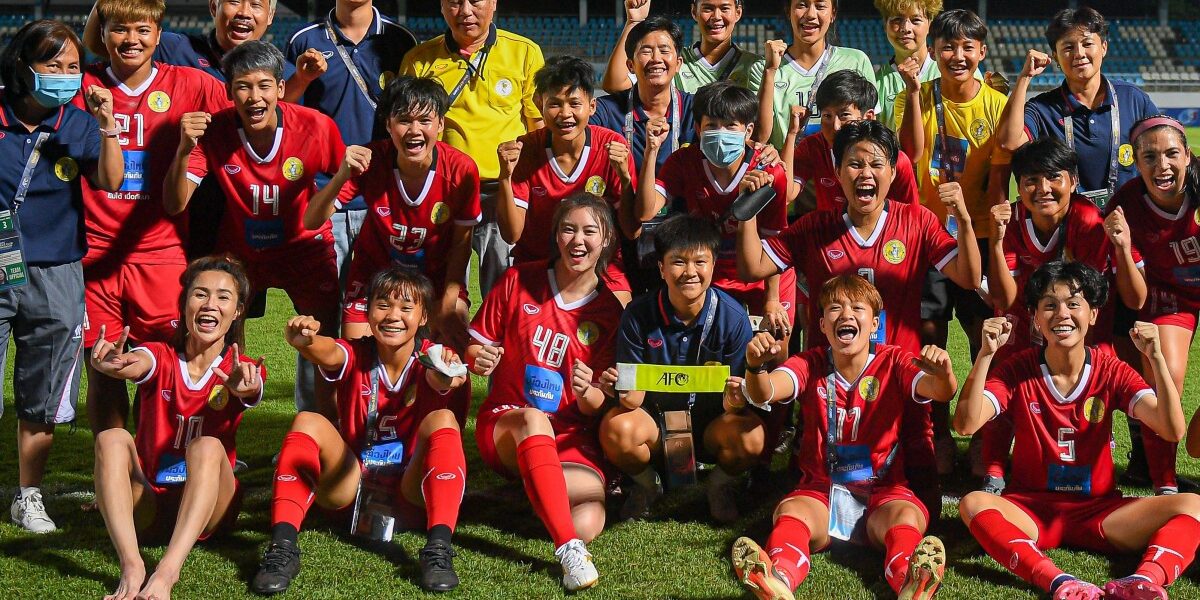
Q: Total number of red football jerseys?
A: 14